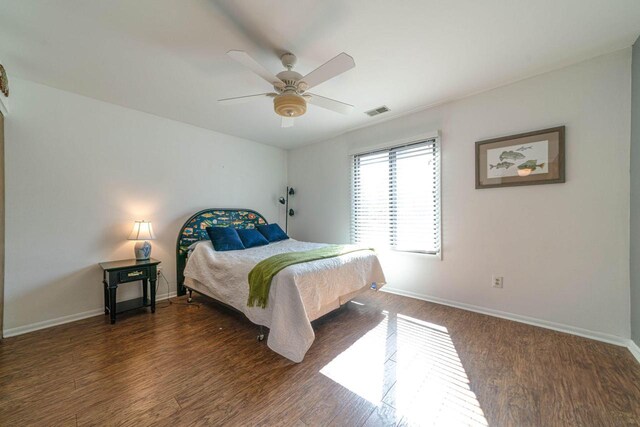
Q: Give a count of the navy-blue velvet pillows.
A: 3